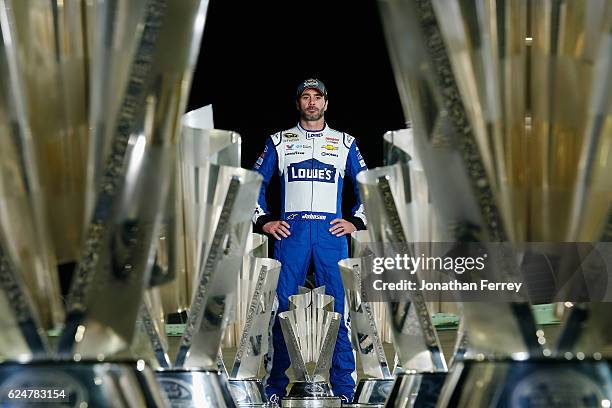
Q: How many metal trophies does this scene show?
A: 7